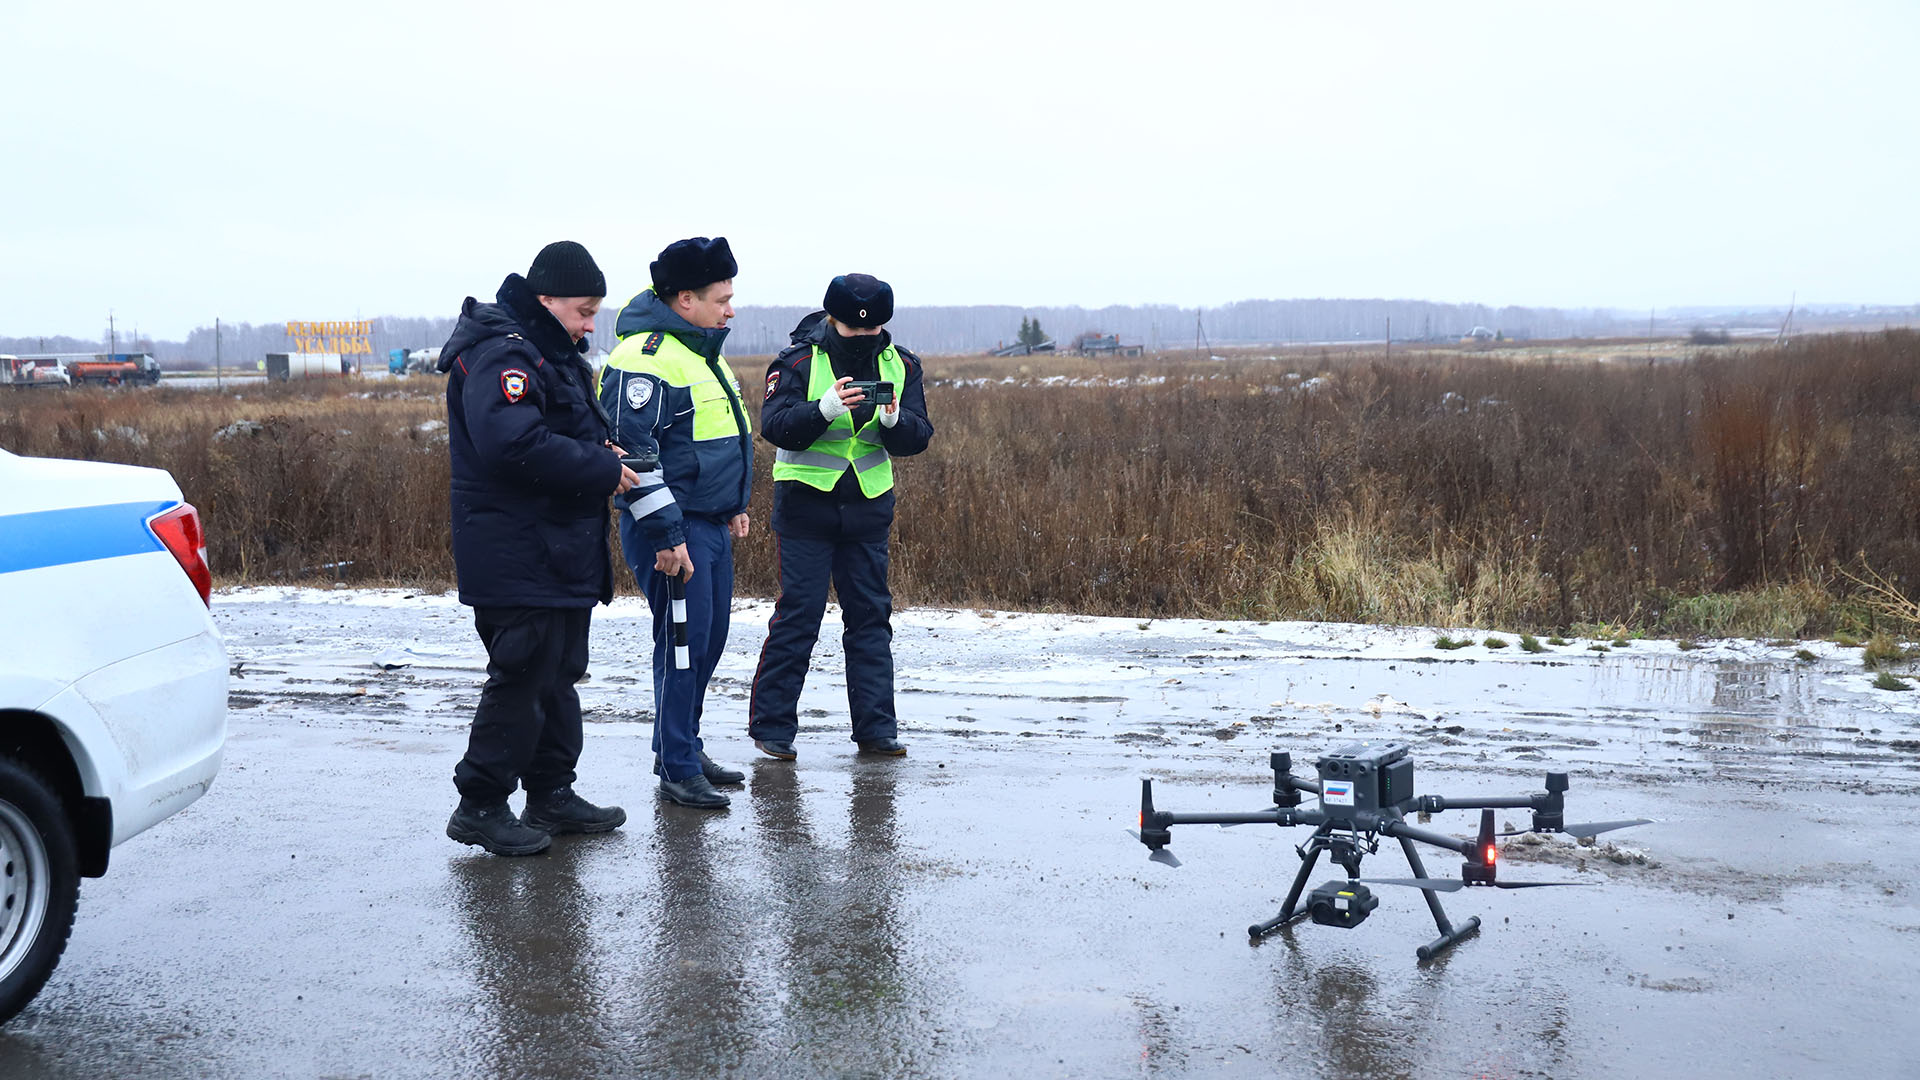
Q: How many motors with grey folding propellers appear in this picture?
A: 4